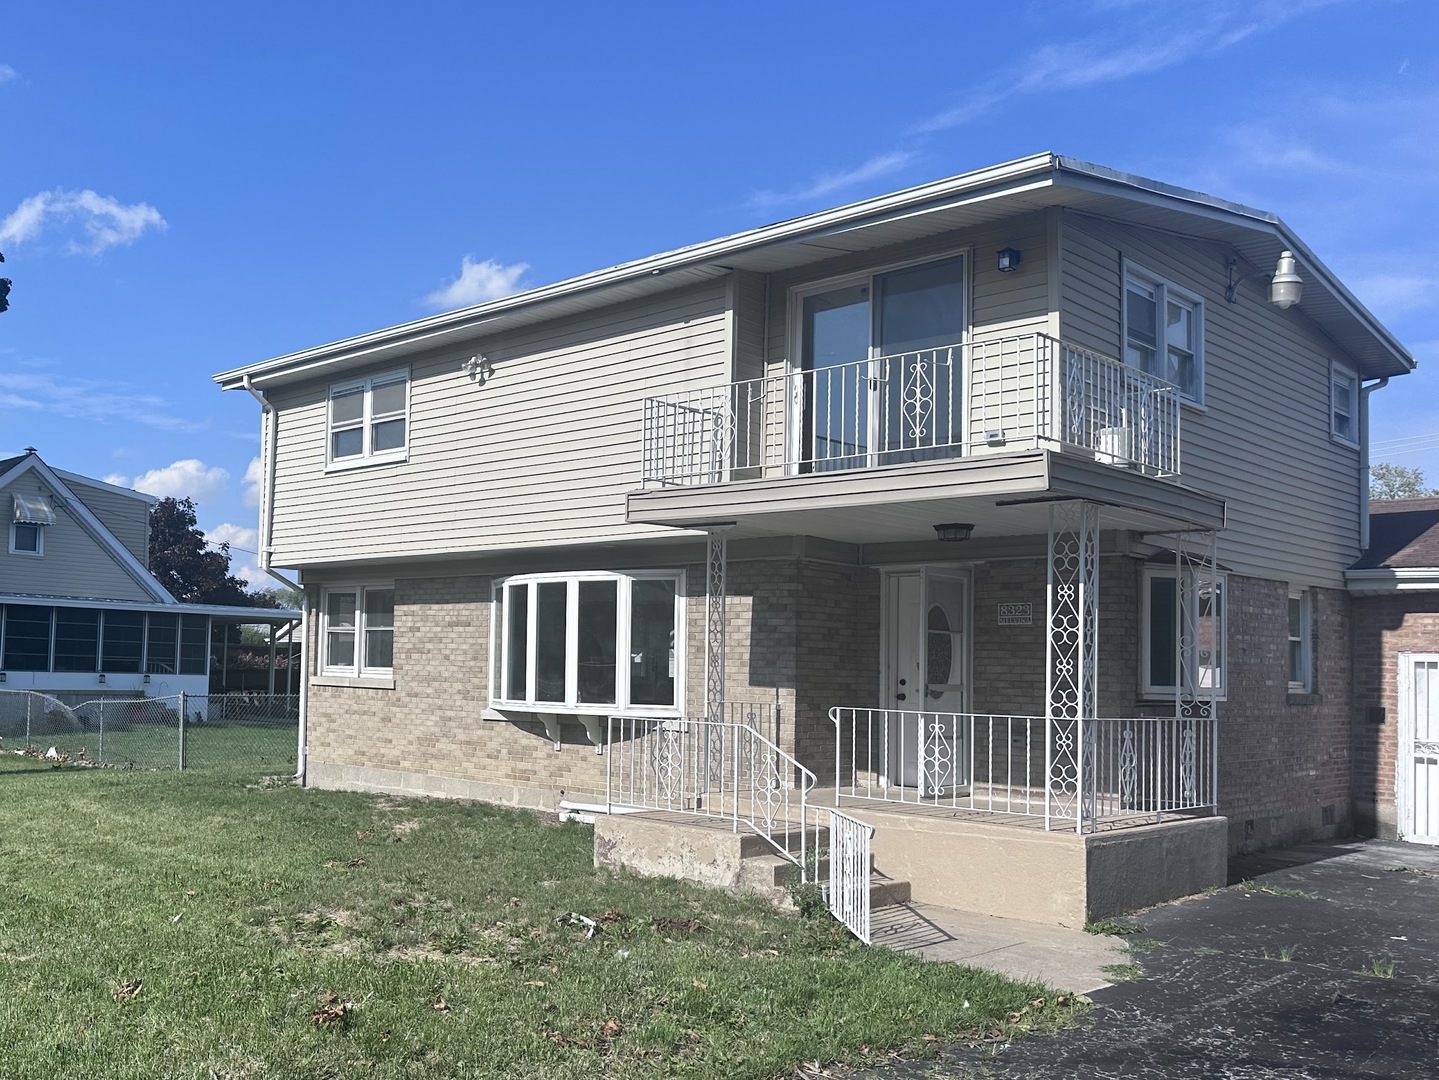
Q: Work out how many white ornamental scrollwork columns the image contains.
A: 3